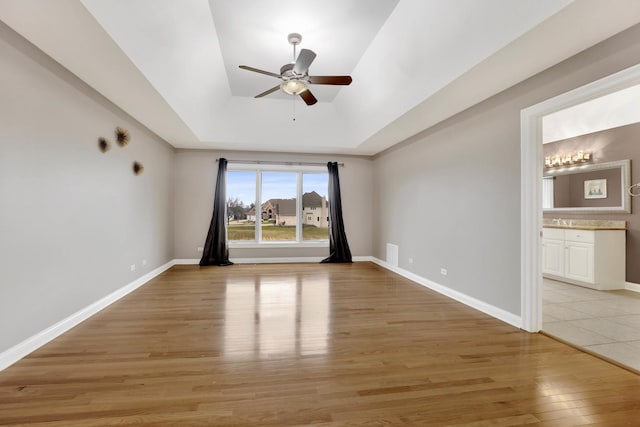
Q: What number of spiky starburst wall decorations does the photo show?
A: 3